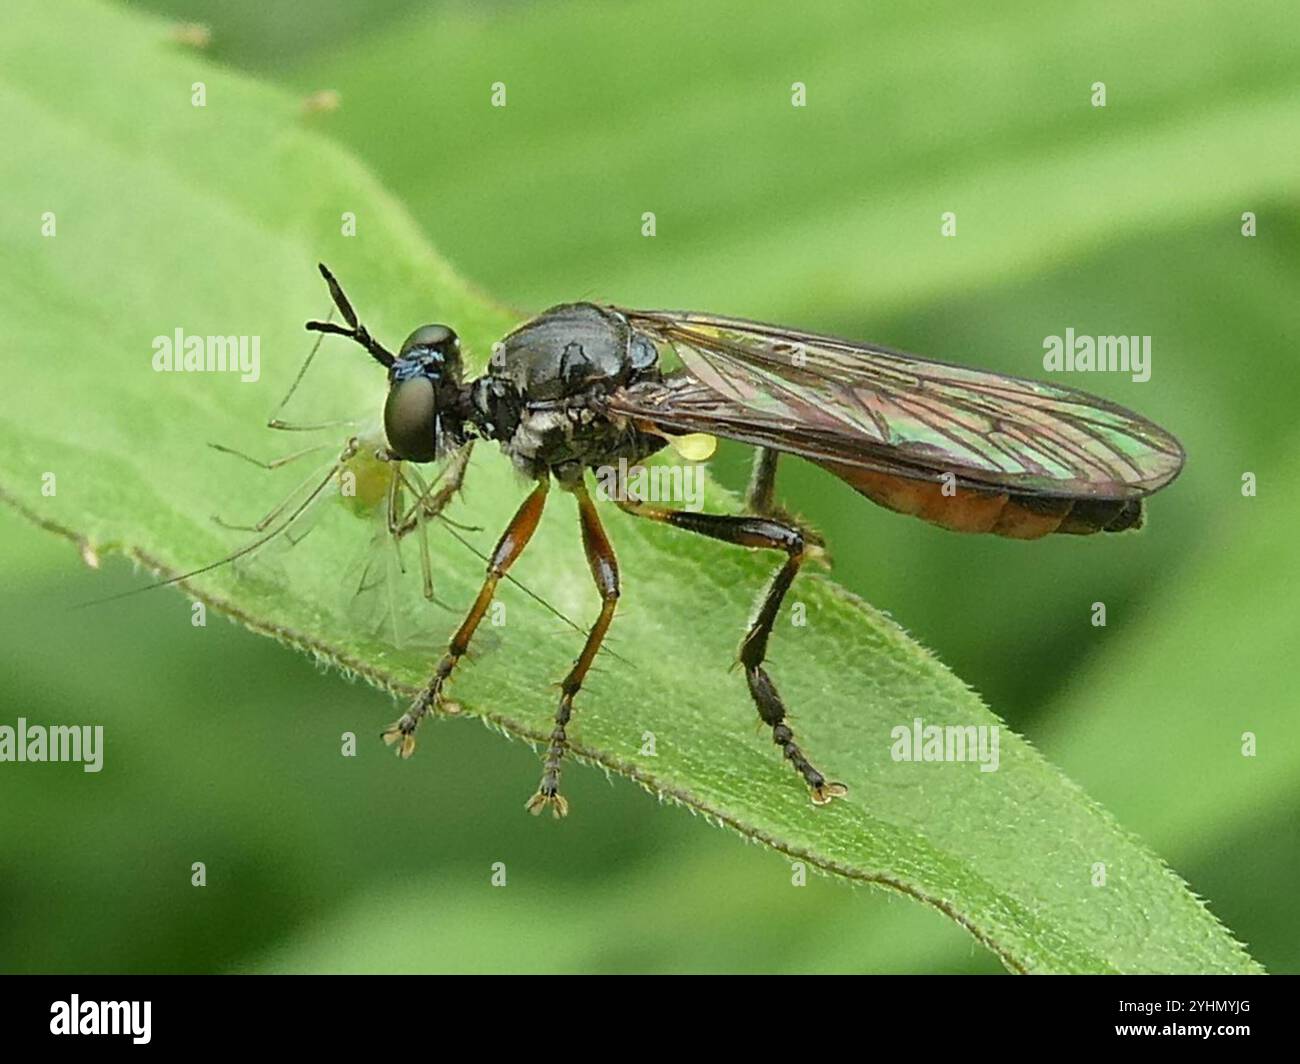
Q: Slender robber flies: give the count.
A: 1